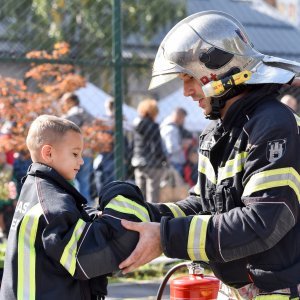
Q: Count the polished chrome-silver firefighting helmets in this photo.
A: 1